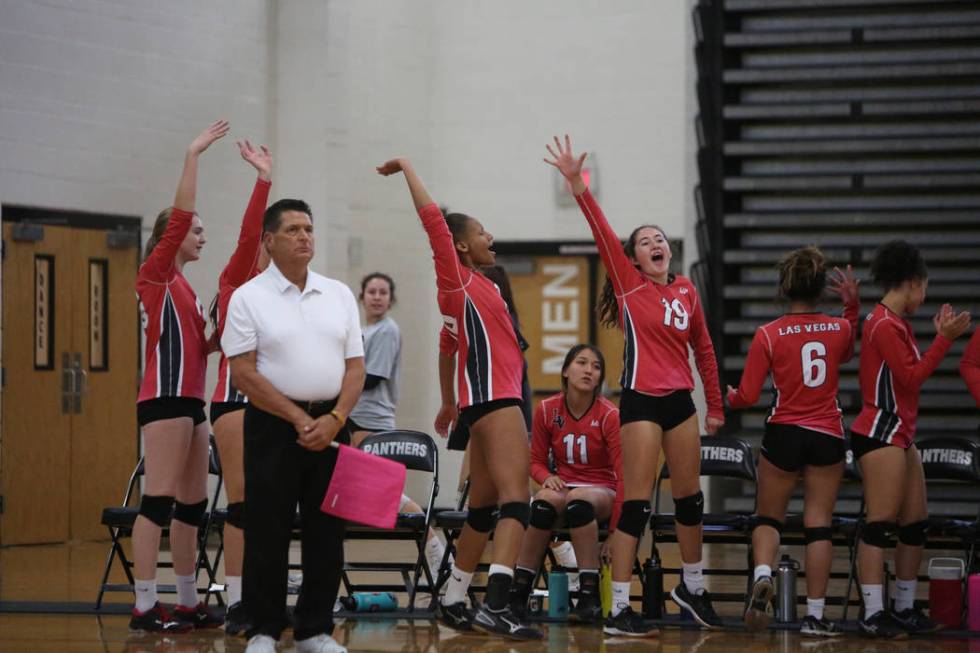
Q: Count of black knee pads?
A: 13